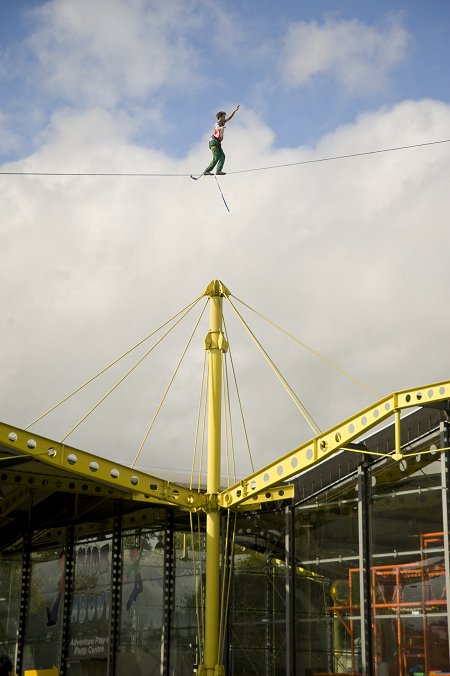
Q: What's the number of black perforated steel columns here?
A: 4